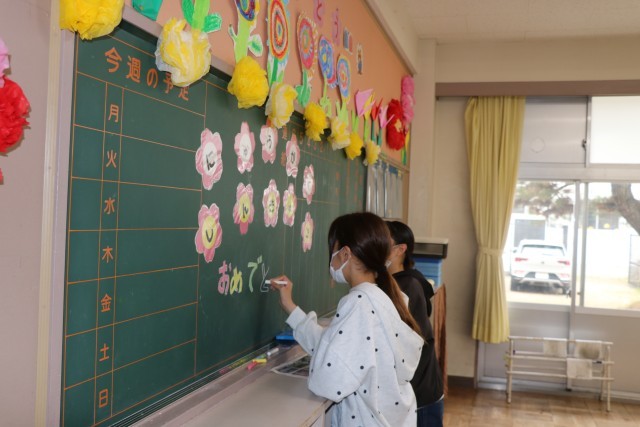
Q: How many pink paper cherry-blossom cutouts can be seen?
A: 10